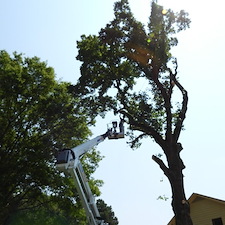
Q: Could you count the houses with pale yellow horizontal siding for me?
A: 1